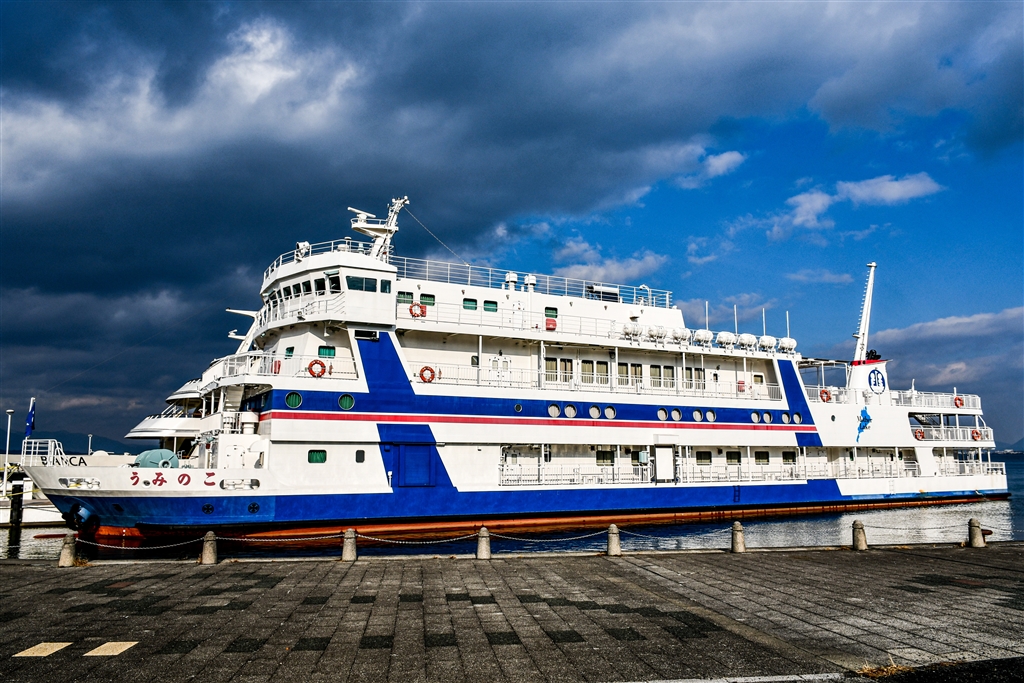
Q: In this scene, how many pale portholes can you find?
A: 12